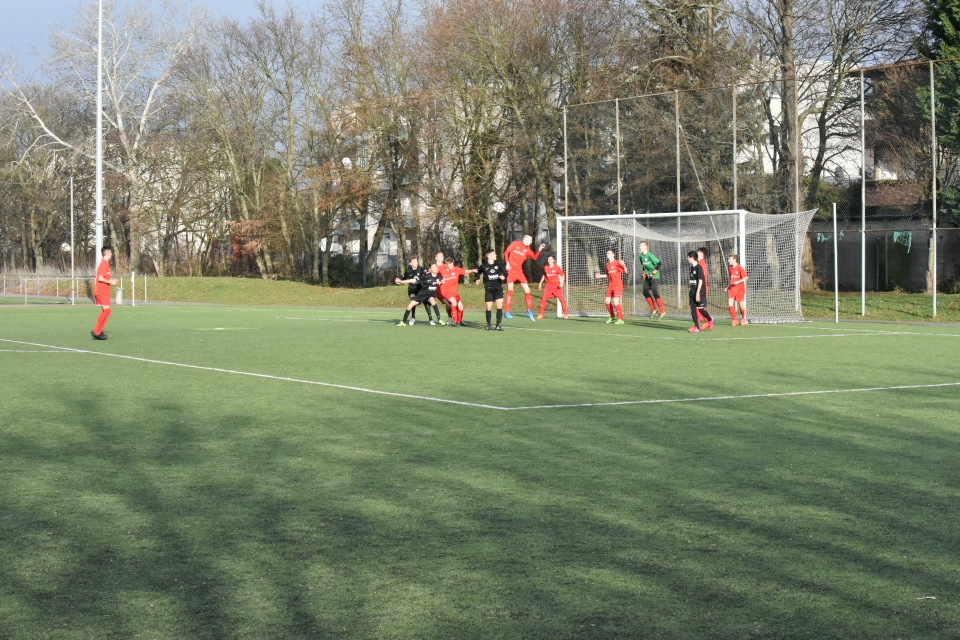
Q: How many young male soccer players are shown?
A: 13